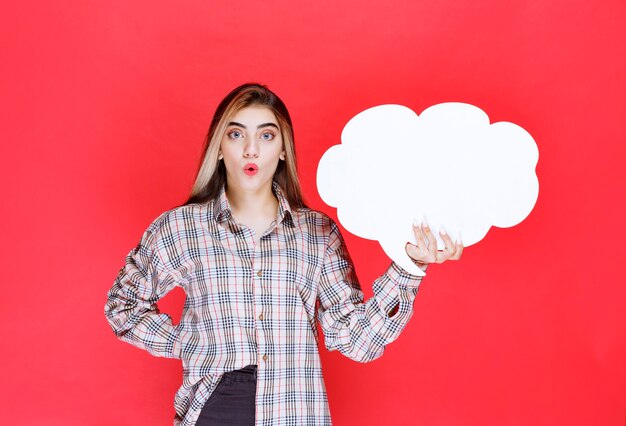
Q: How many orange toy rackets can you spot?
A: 0